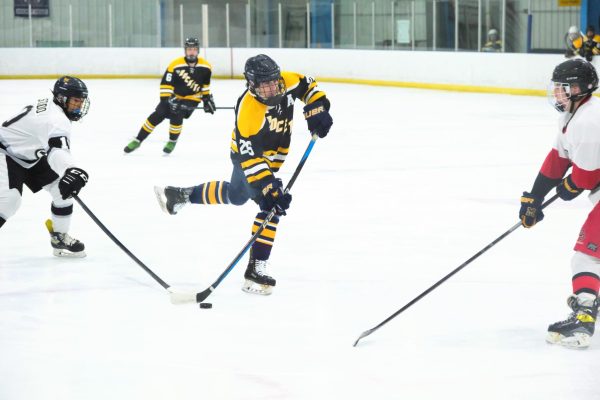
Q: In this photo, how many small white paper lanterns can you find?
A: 0